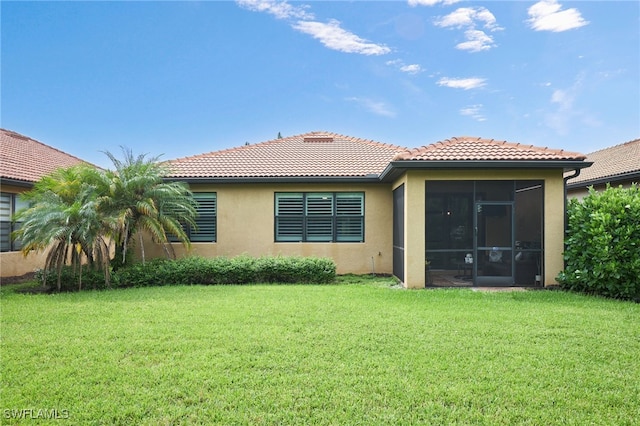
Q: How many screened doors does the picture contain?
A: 1